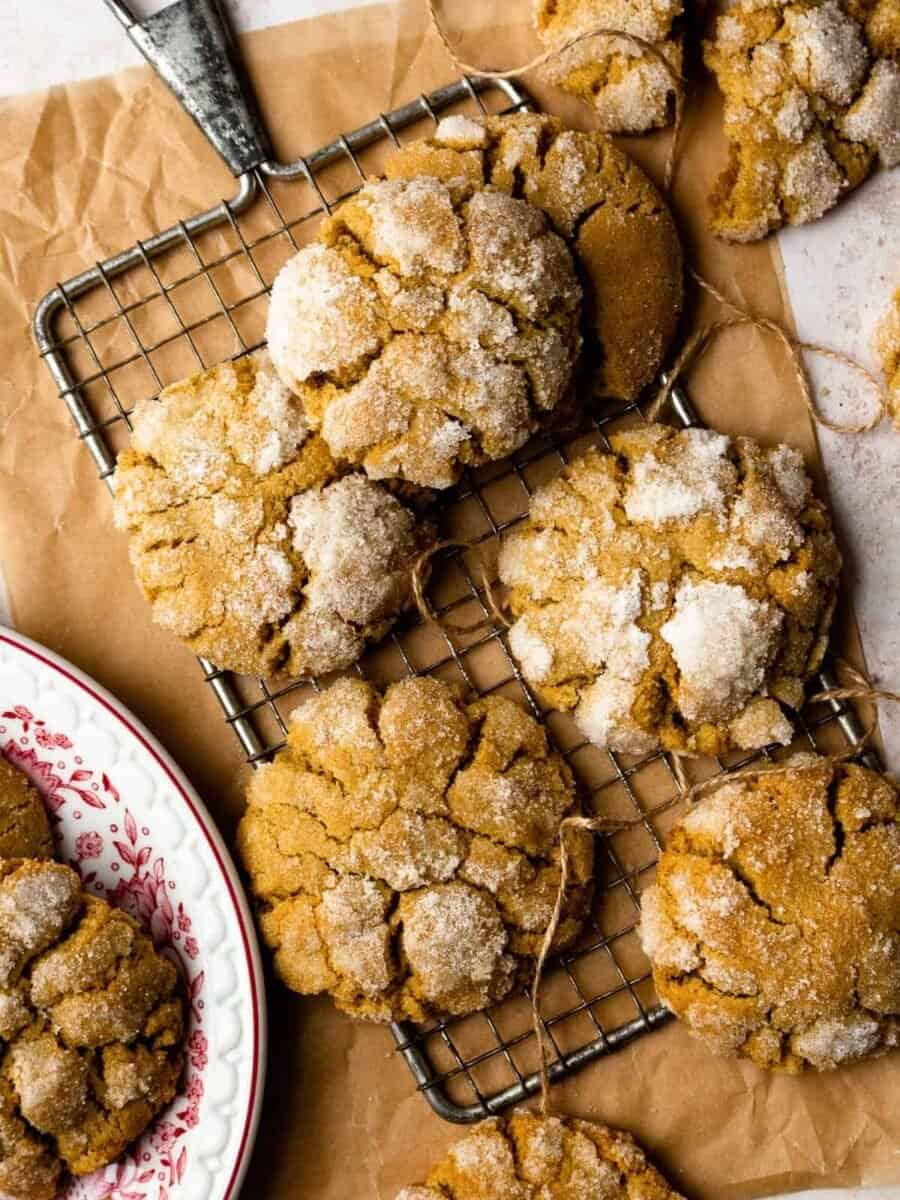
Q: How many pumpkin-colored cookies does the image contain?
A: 12